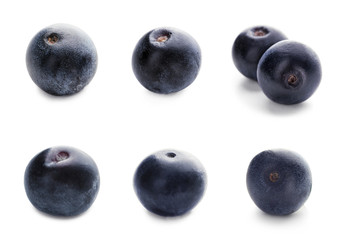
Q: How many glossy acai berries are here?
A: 7